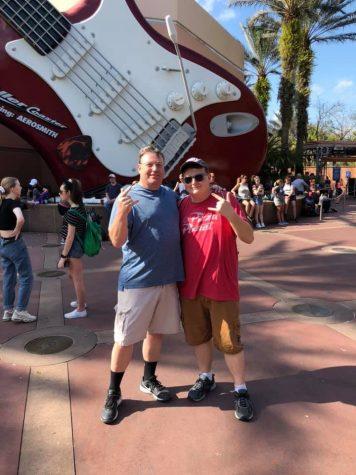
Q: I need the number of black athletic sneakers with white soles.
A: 4